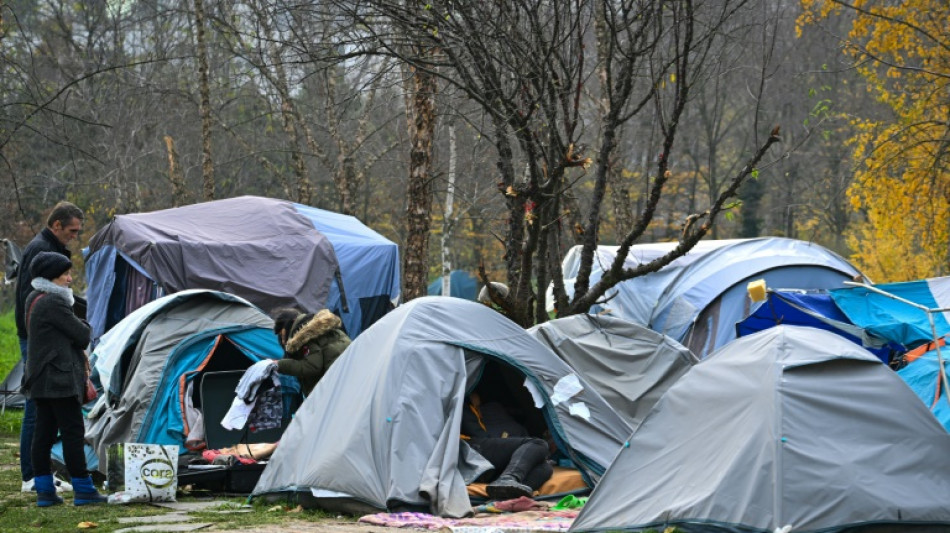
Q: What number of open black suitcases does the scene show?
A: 1